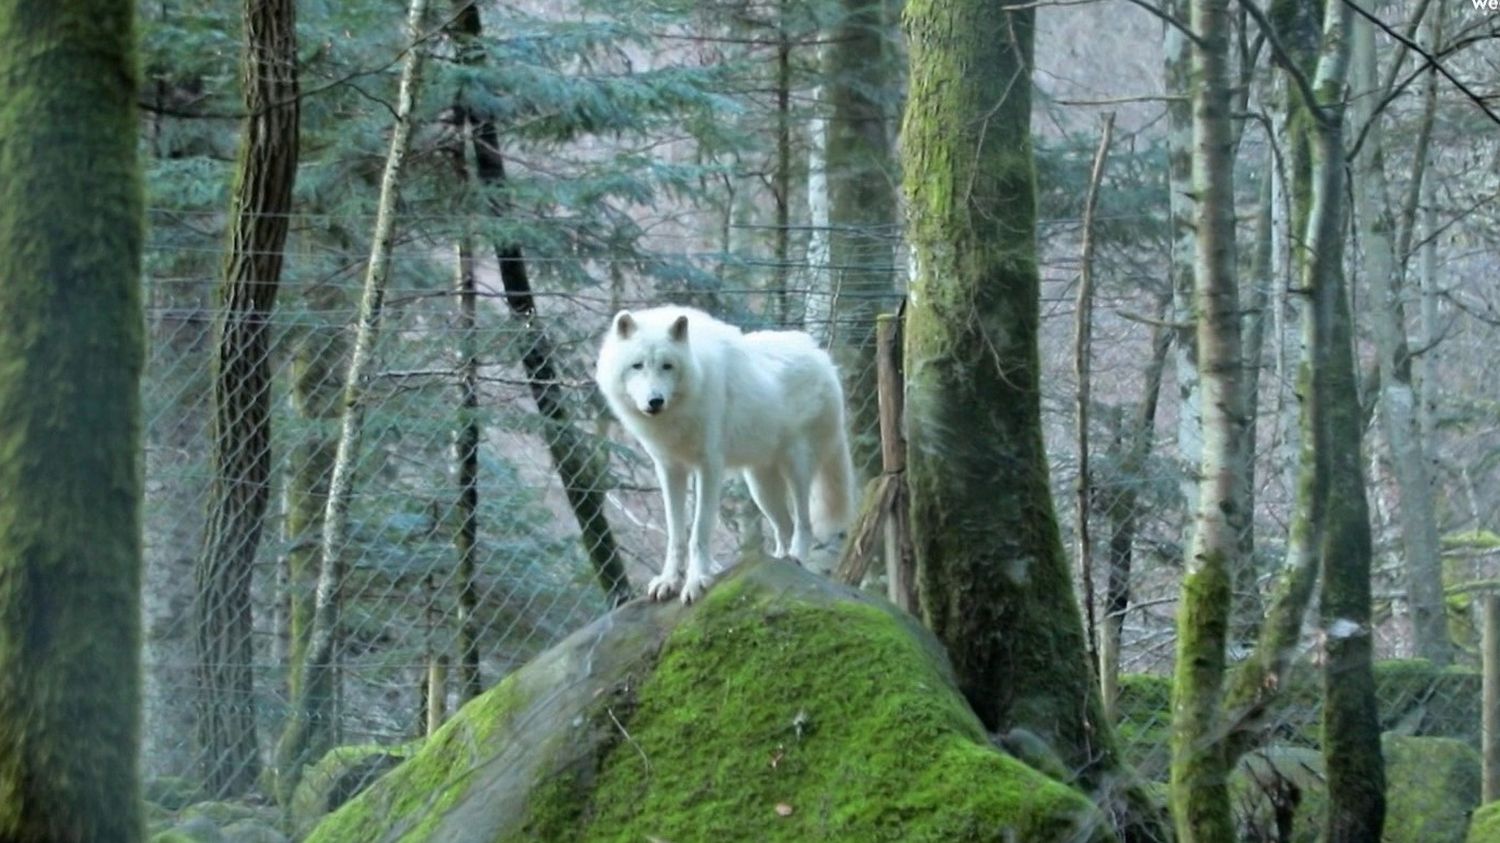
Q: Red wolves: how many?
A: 0